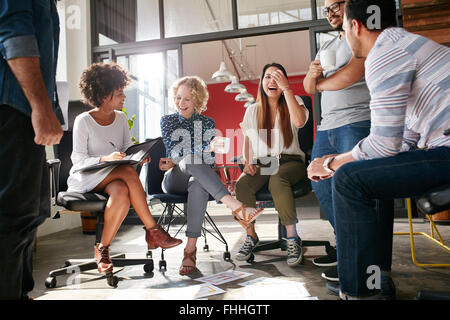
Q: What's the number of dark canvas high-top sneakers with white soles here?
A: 2